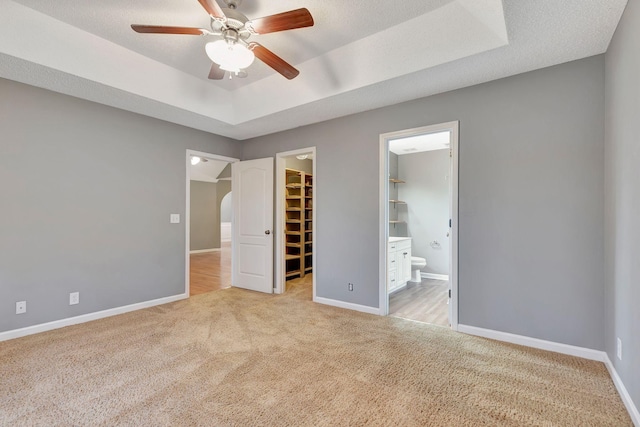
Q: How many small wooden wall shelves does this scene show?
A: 3